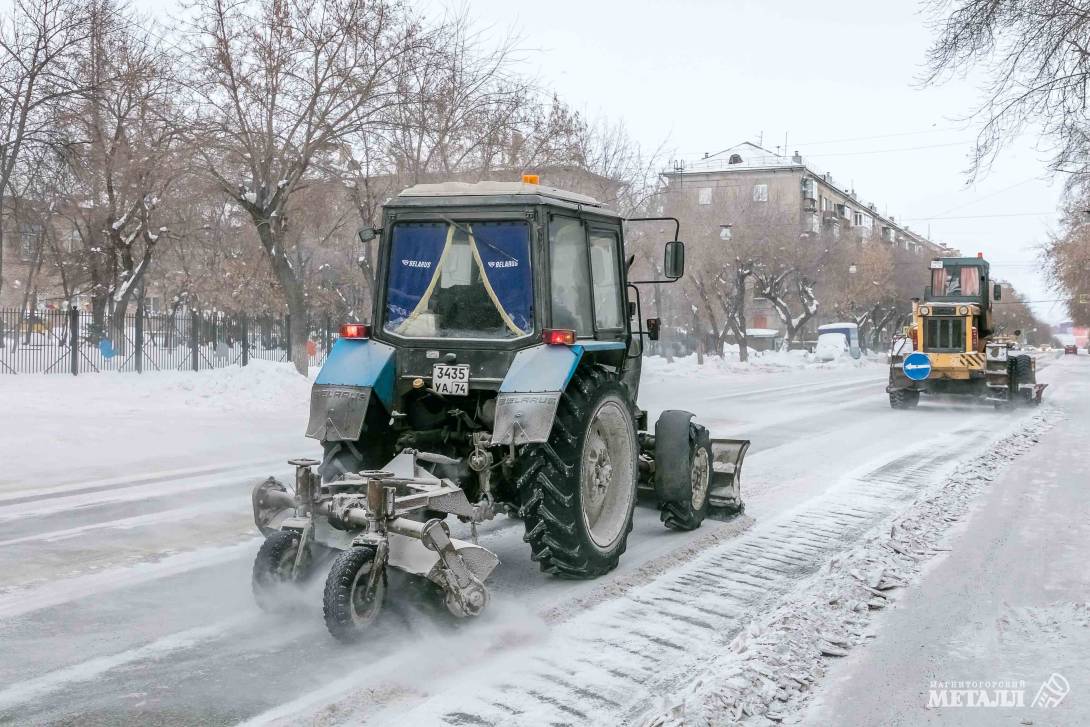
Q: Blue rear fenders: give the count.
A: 2